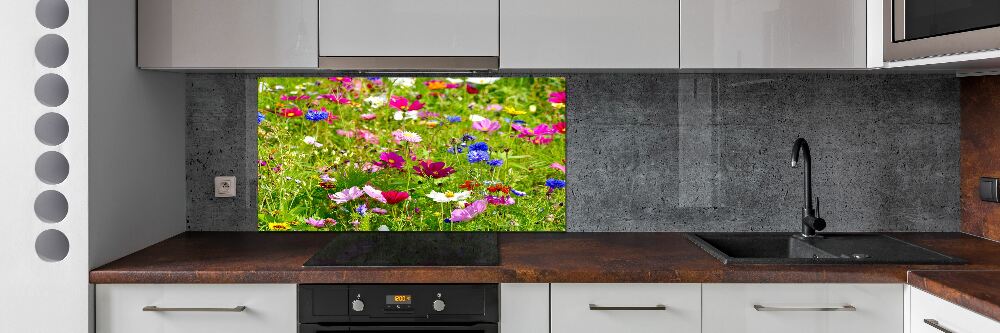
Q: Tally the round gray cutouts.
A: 7